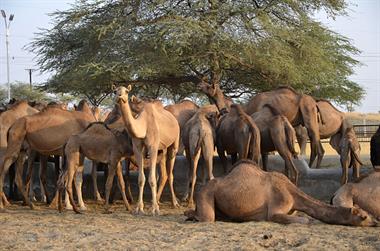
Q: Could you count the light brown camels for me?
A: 1